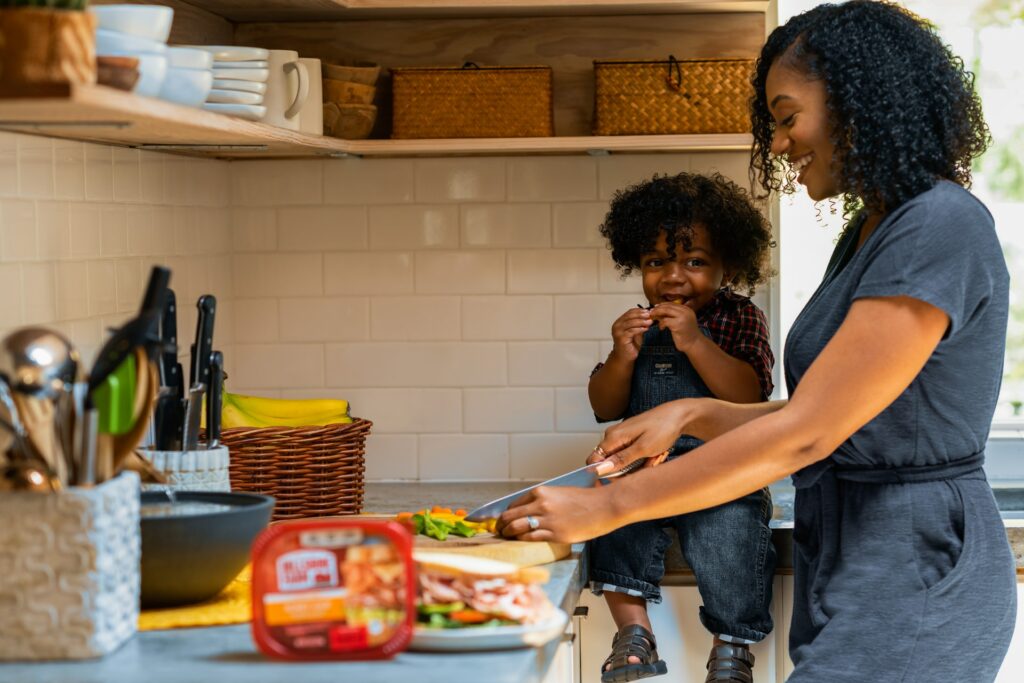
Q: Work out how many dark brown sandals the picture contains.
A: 2